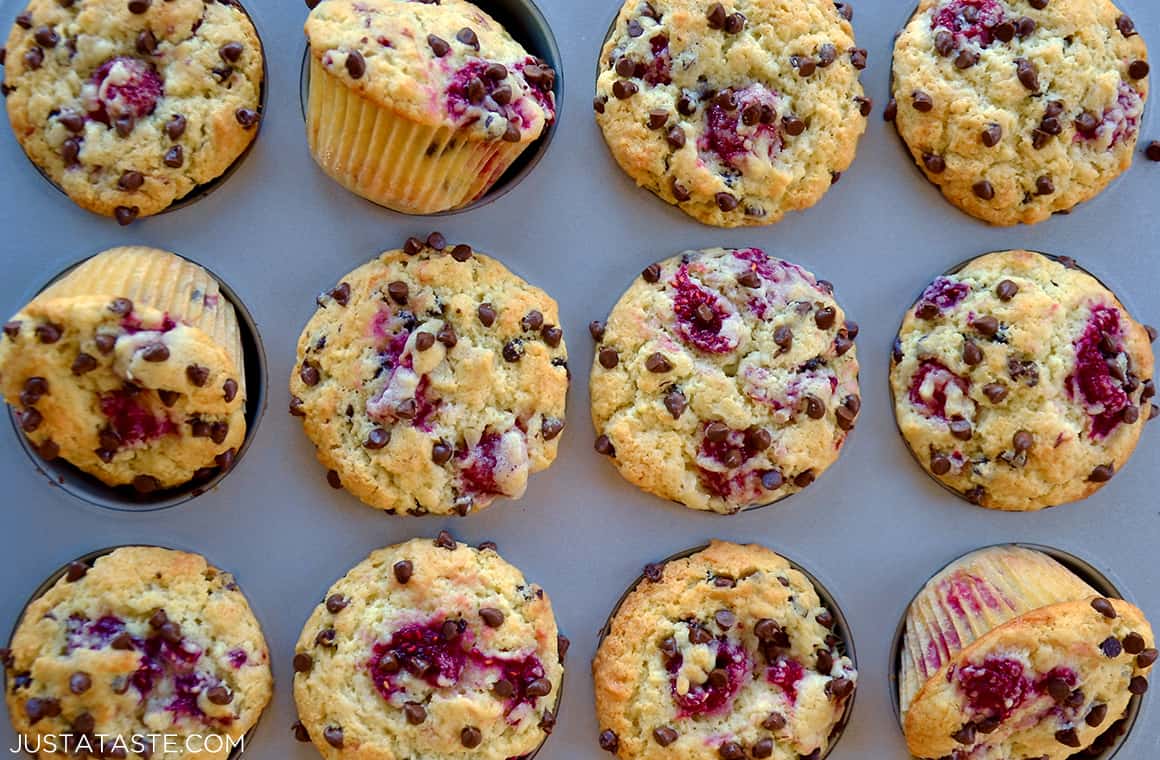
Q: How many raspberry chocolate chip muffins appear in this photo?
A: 12